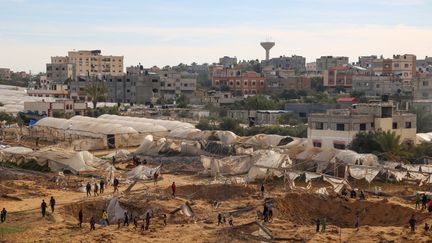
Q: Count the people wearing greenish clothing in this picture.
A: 2